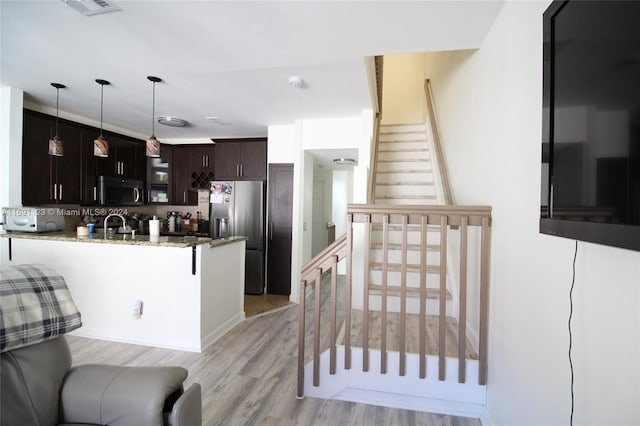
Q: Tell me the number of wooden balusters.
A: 11